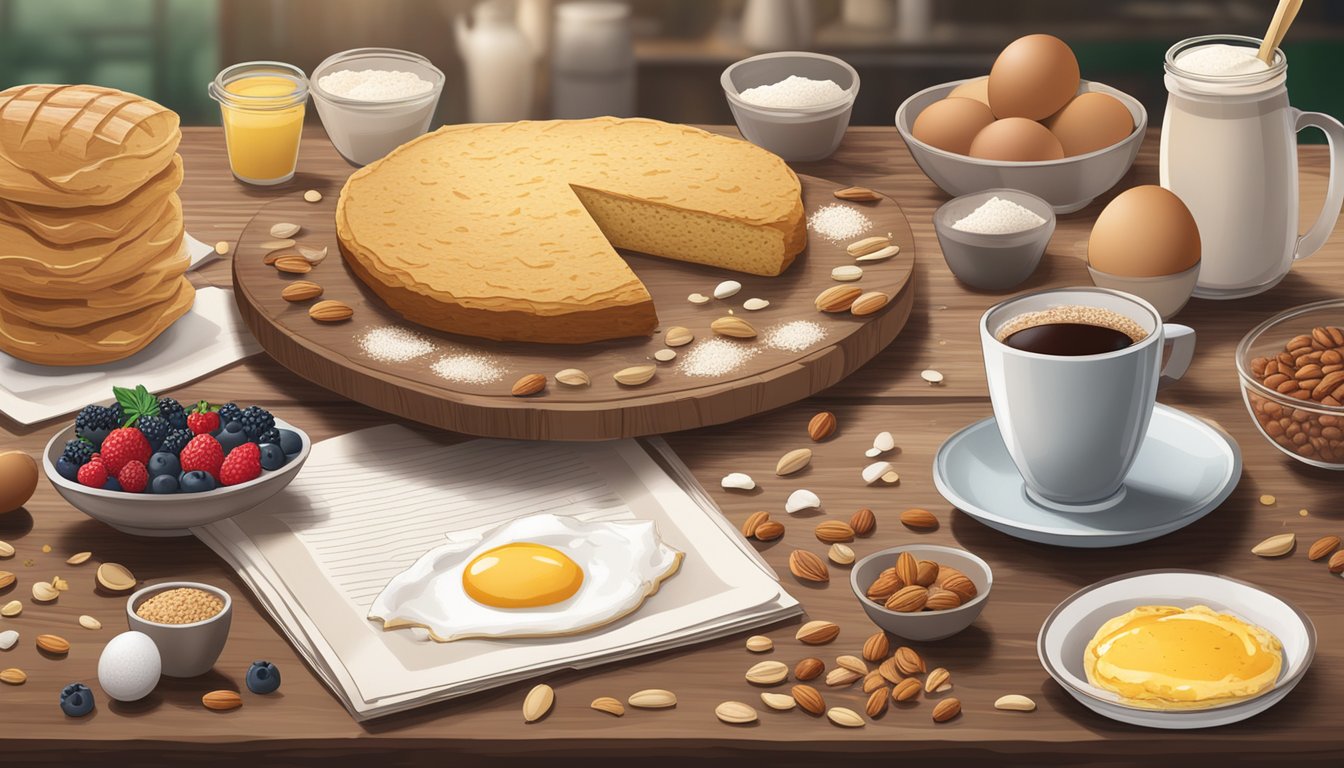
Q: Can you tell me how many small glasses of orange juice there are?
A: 1